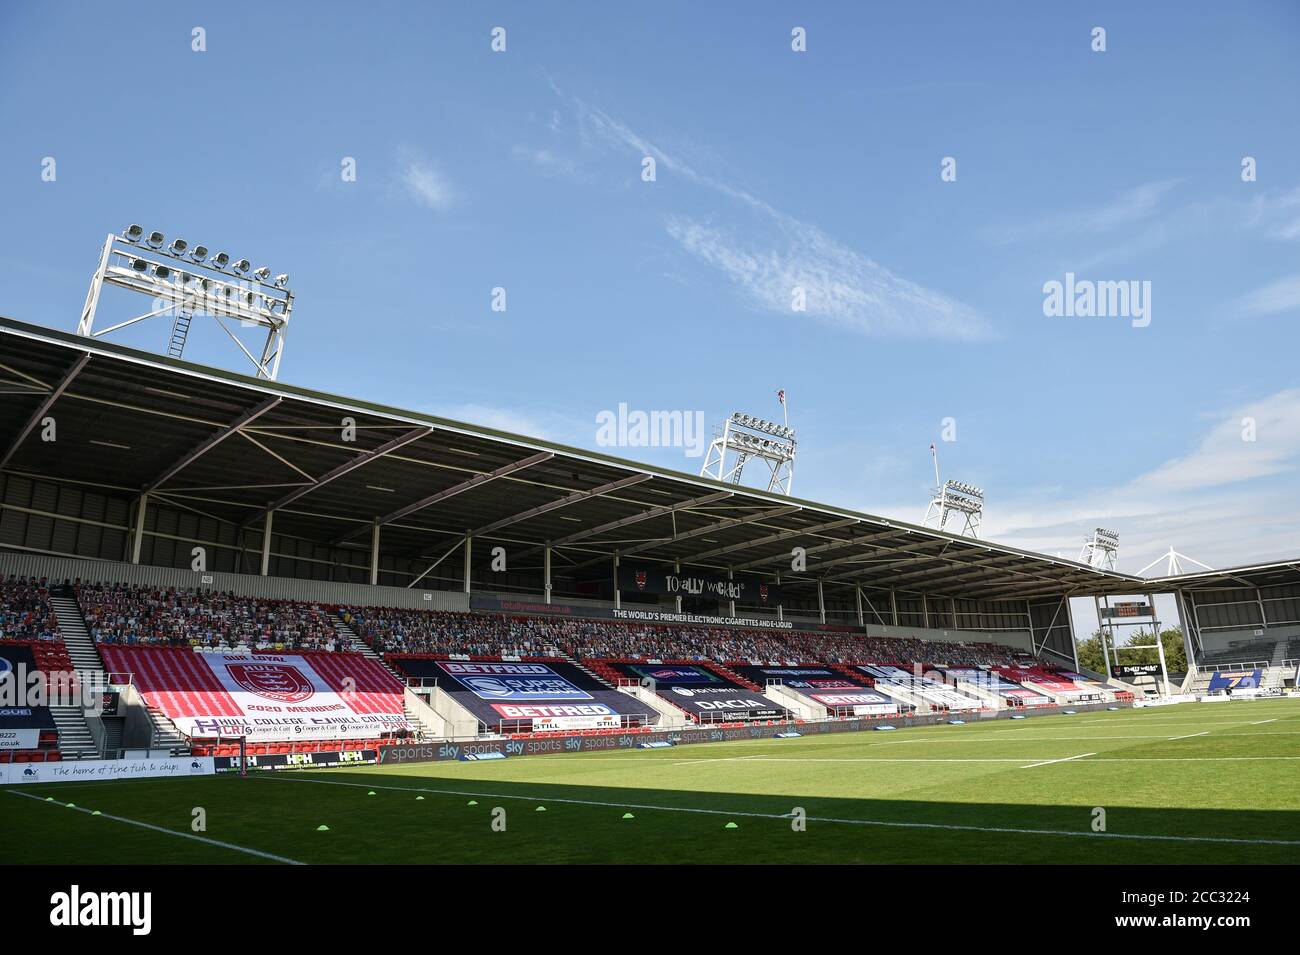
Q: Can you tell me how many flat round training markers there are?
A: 10